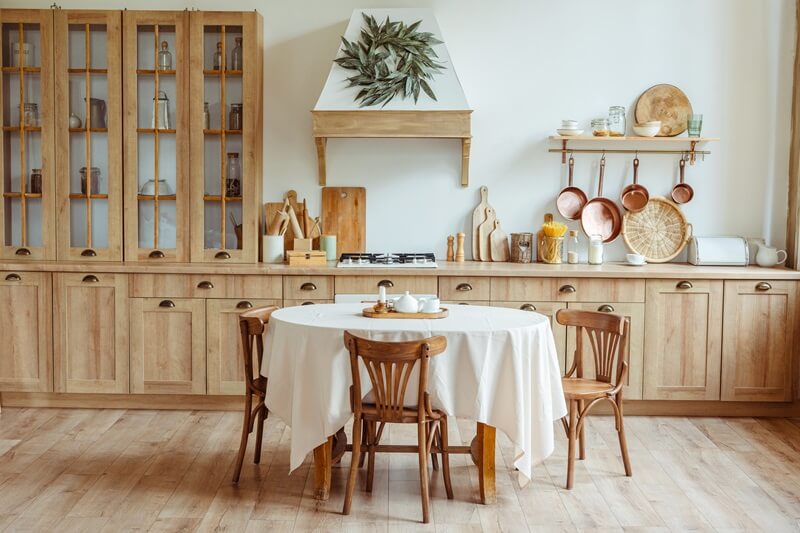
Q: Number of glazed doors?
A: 4